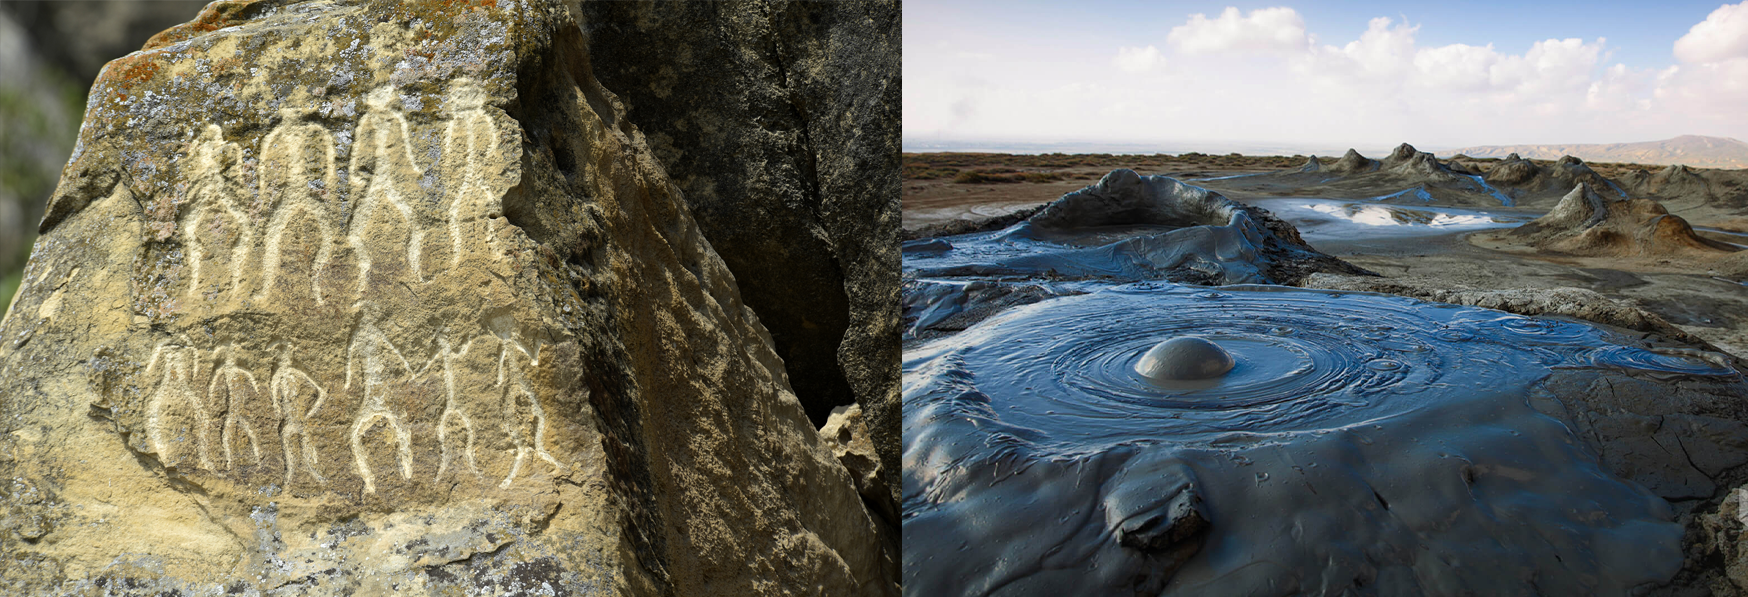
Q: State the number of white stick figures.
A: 10